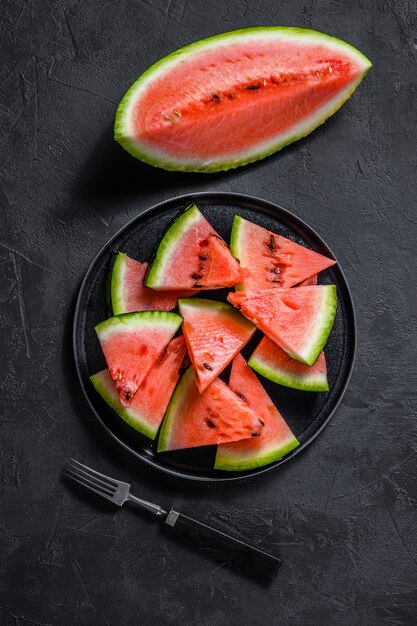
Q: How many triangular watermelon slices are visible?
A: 10